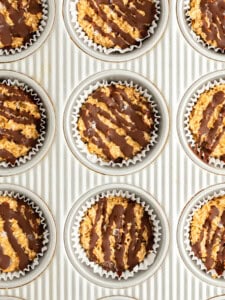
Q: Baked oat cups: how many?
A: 9